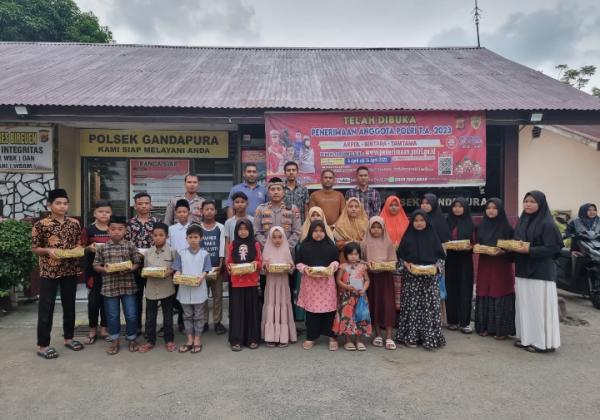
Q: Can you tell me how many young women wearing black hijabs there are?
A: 7